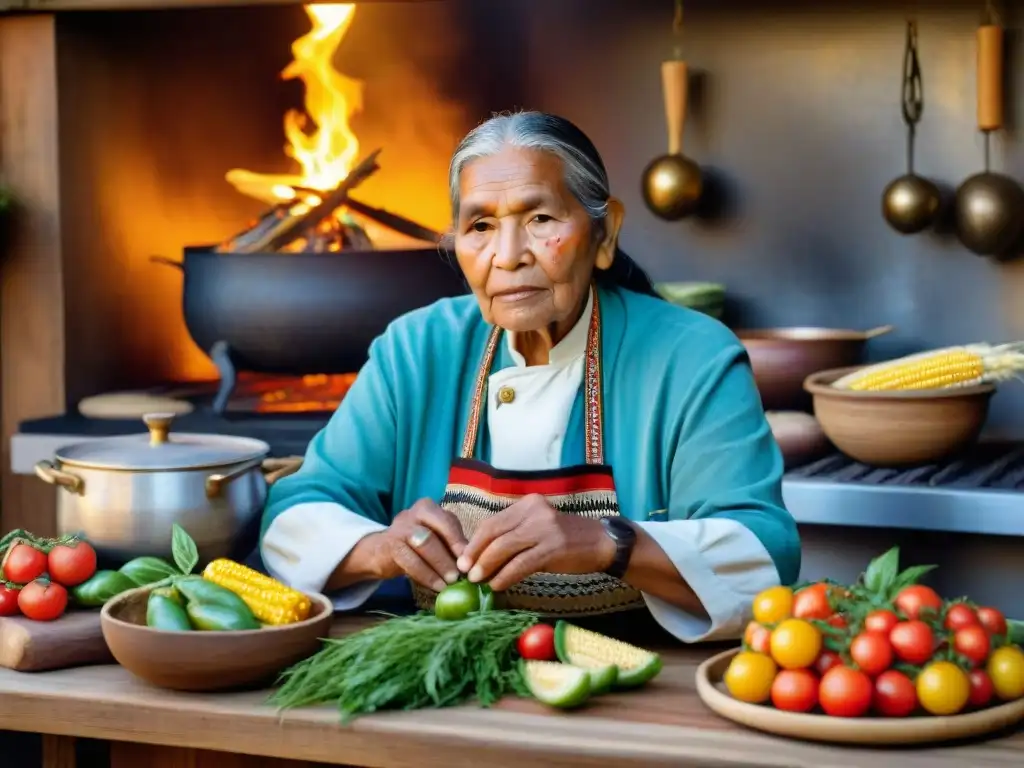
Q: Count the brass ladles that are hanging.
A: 3